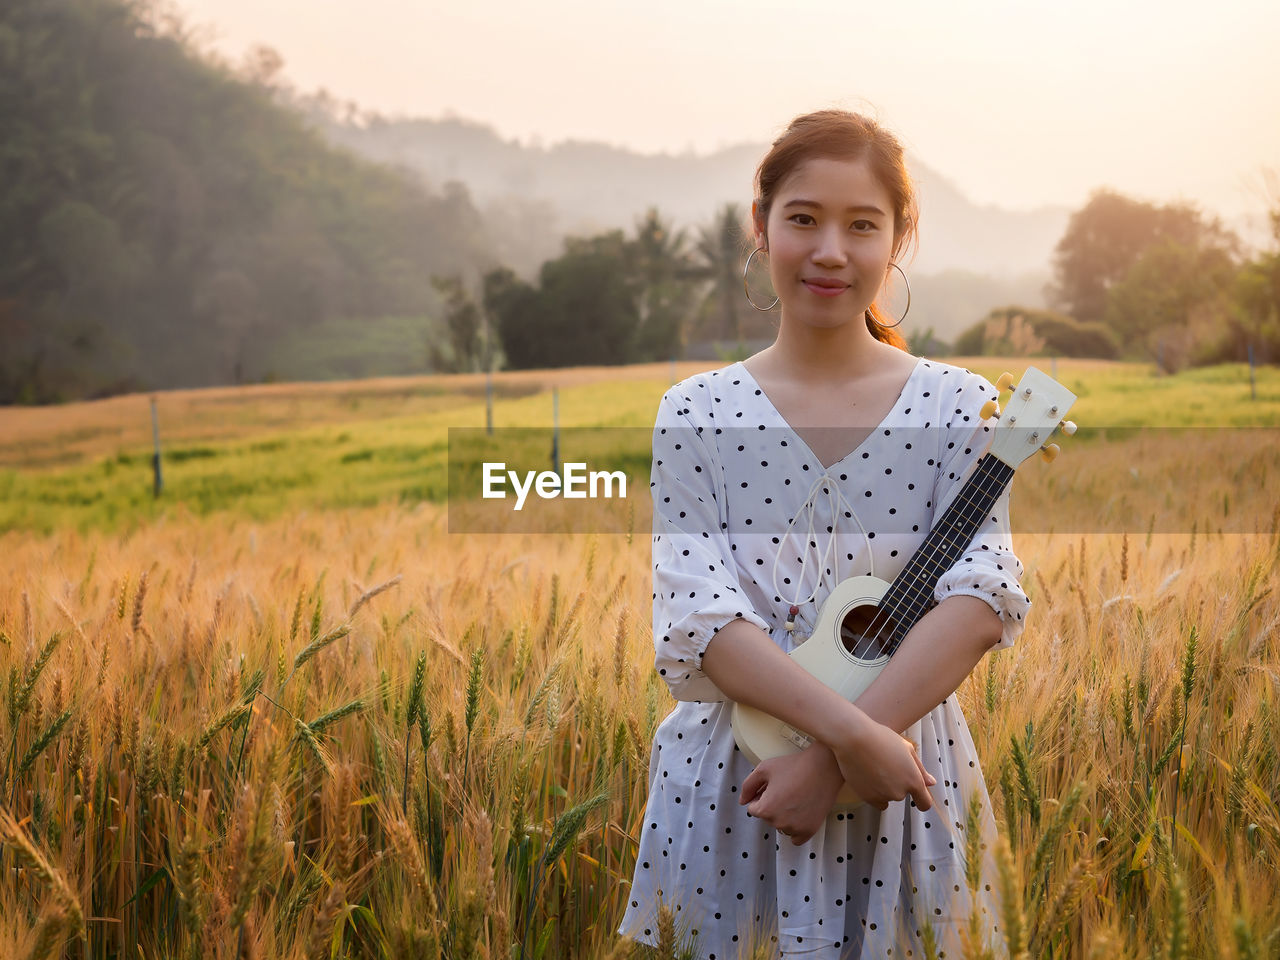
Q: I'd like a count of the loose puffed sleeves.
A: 2